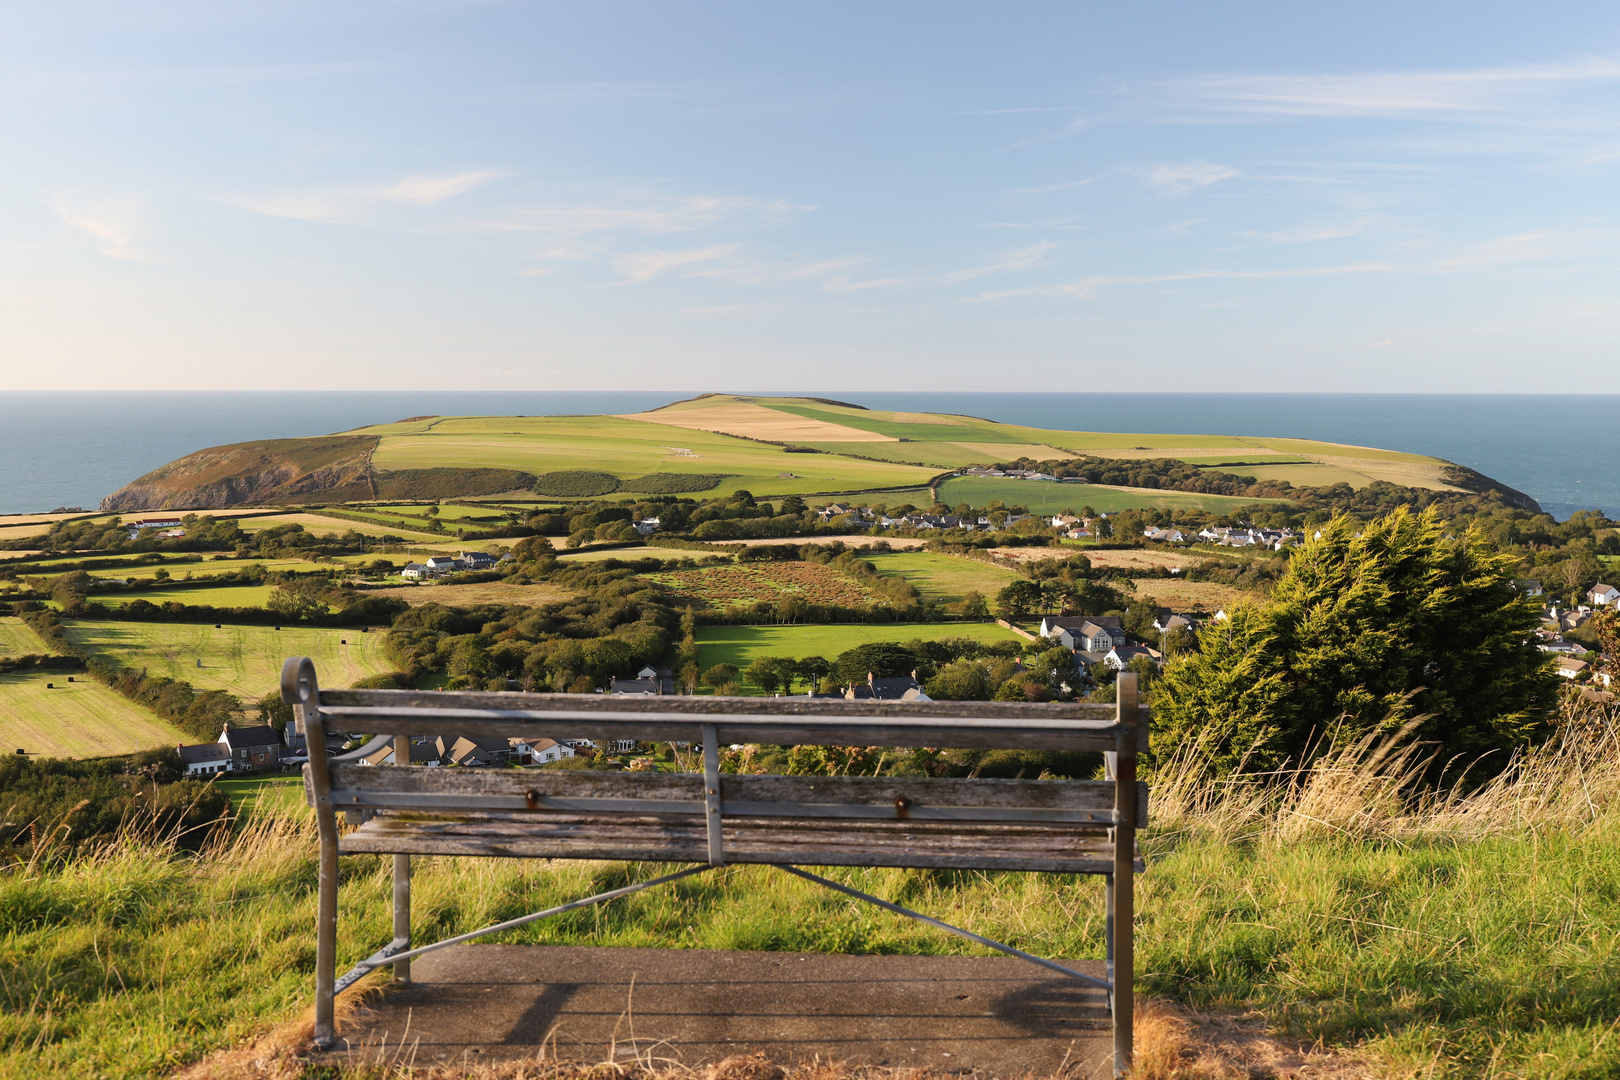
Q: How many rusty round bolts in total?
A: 2